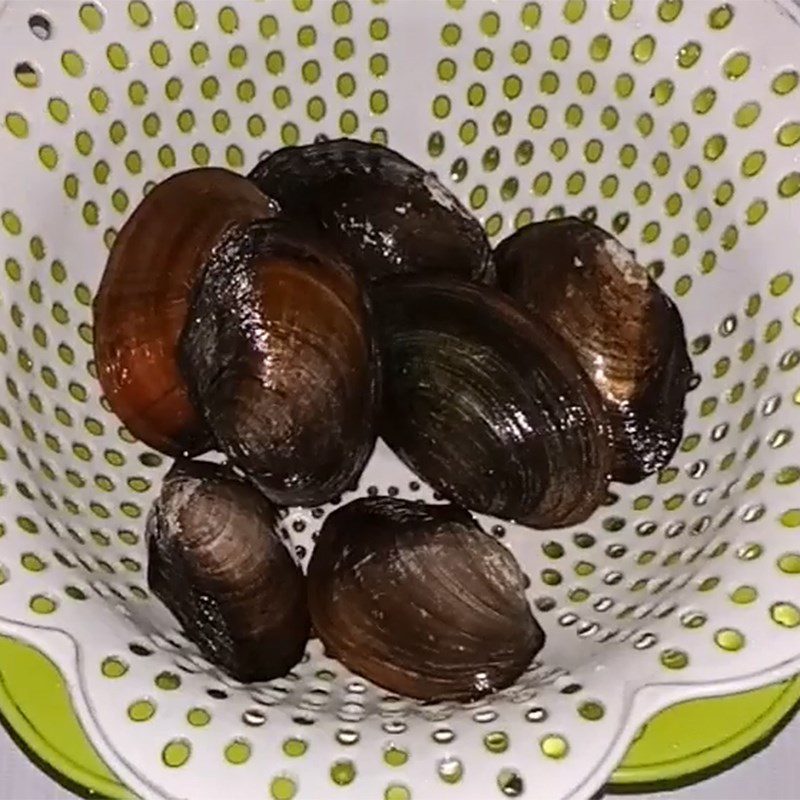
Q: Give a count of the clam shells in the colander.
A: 7